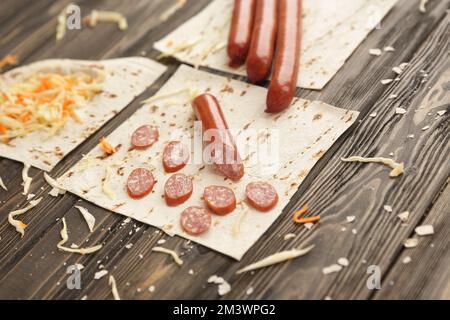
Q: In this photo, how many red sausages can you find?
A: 4